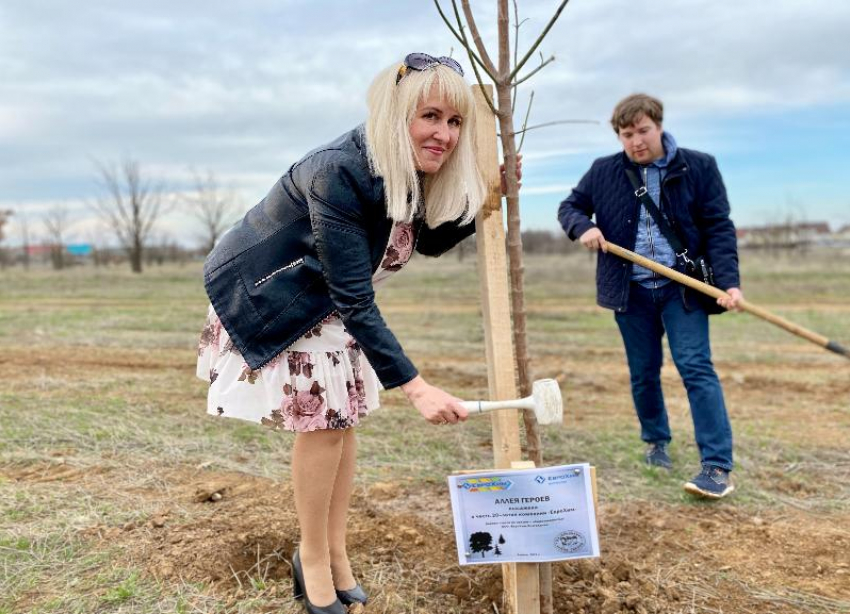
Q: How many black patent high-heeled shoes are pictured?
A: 2